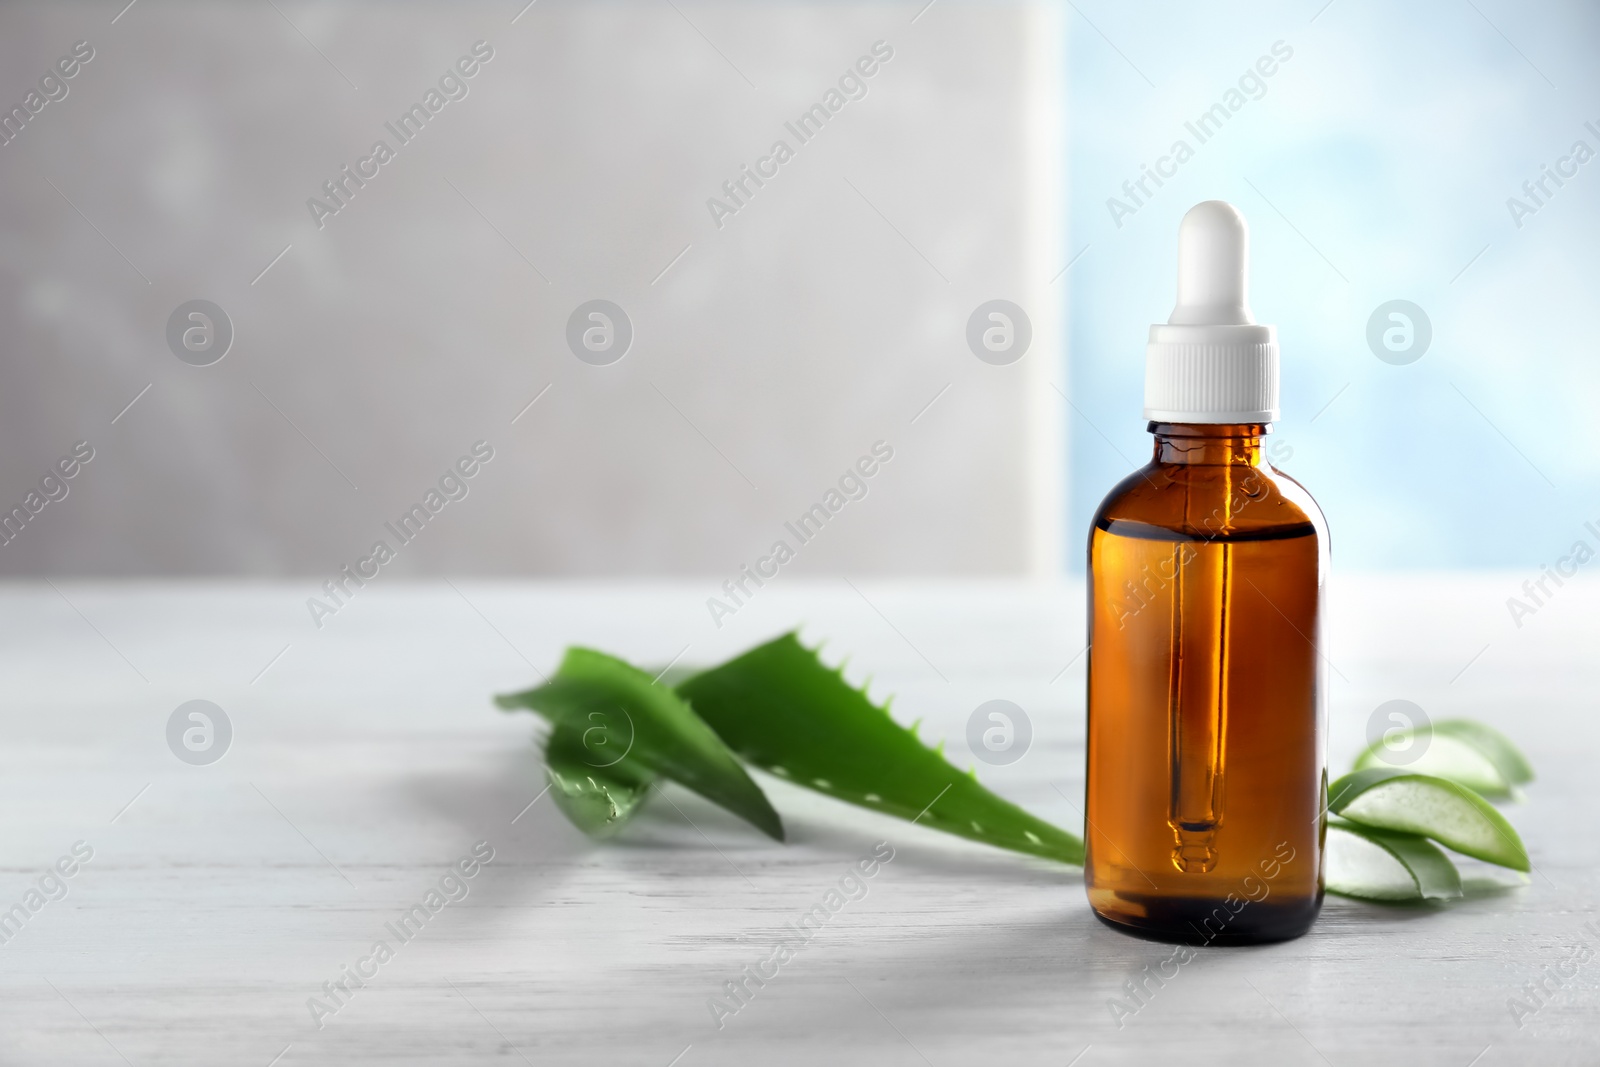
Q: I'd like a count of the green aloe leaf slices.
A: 3